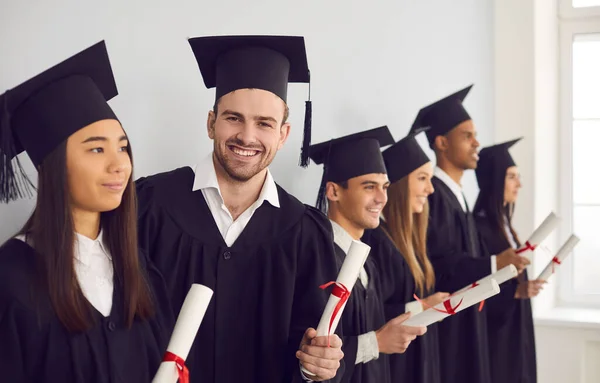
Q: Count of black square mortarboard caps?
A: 6